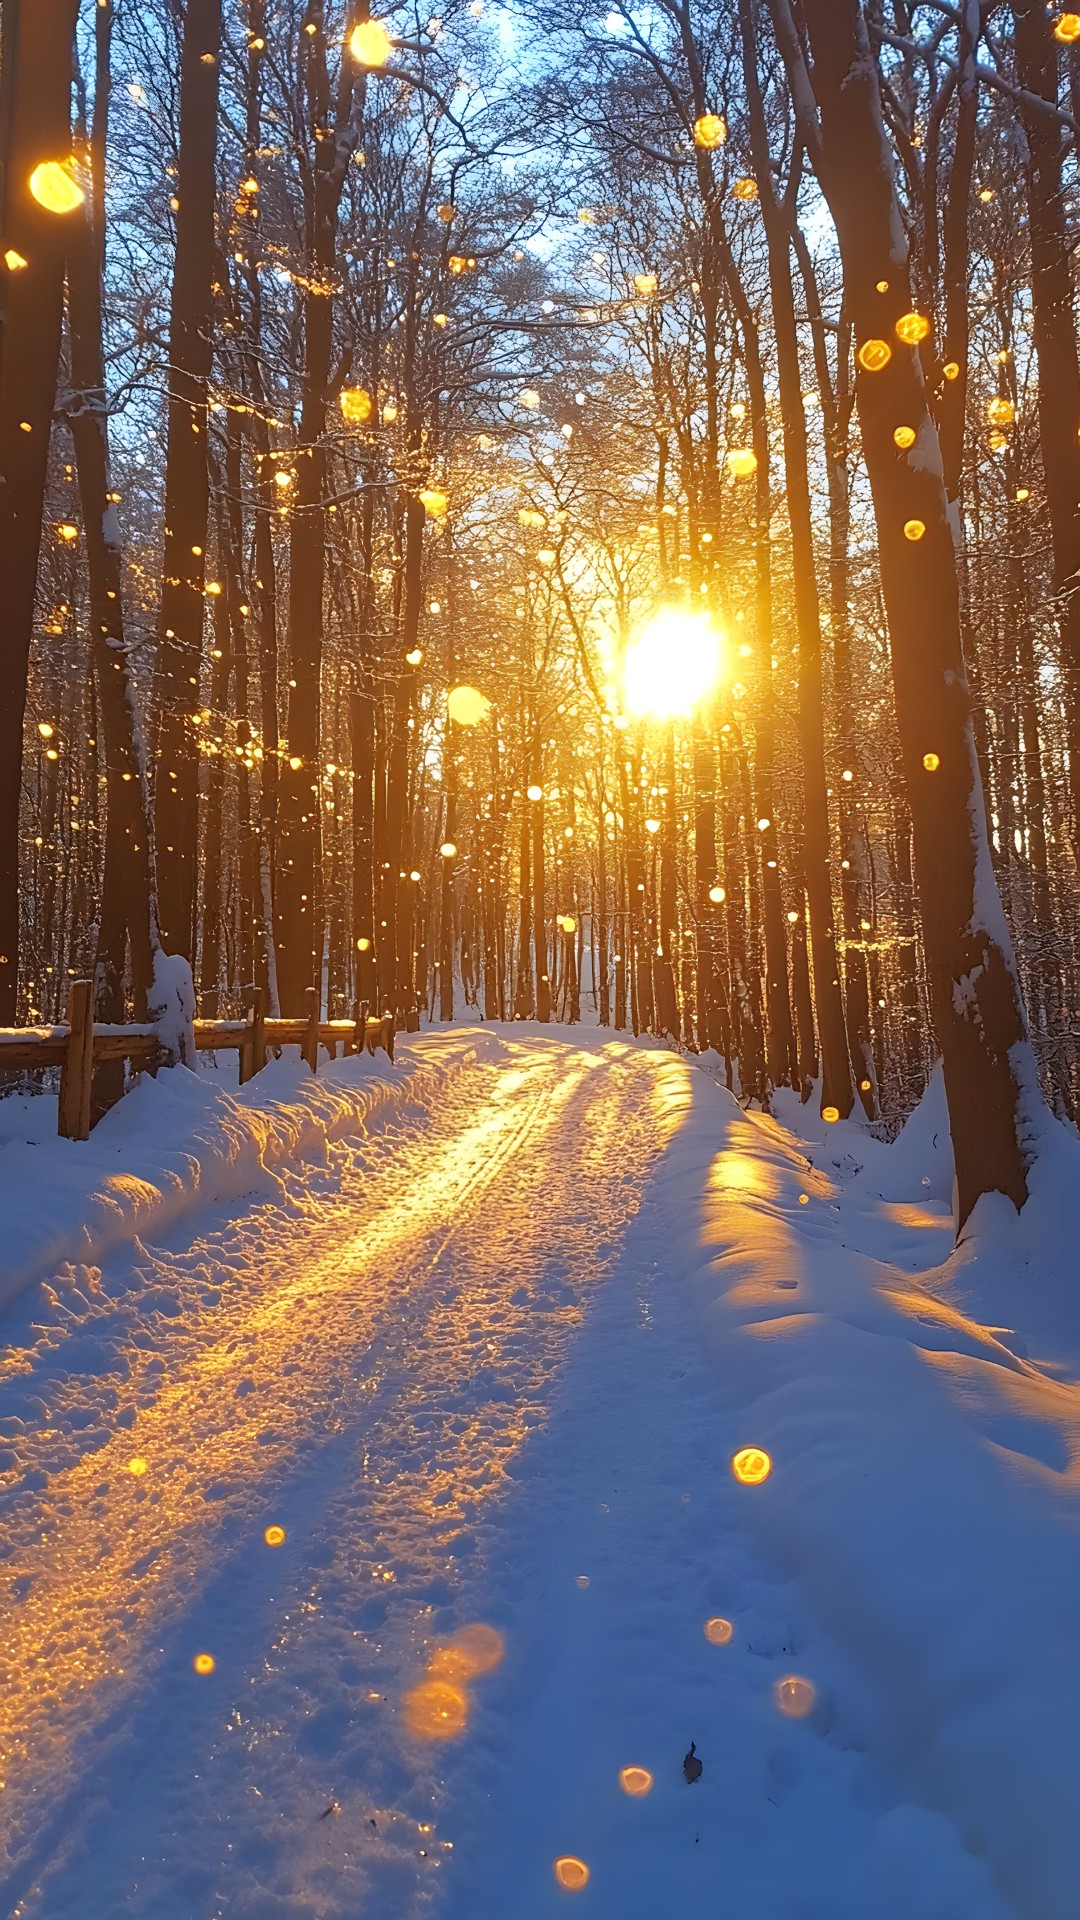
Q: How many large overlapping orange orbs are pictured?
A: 3